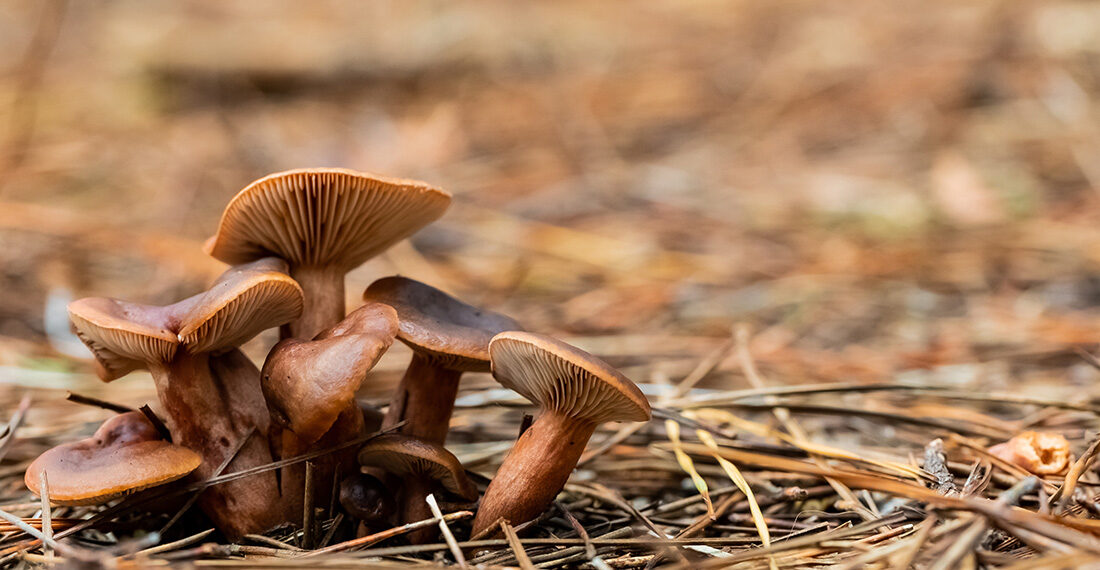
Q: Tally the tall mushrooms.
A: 5